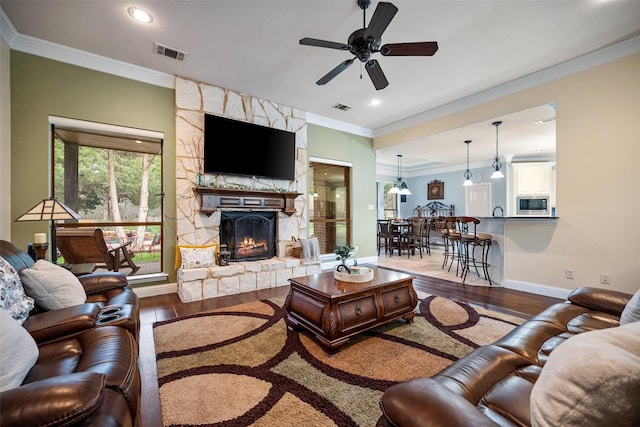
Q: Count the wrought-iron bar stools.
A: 3